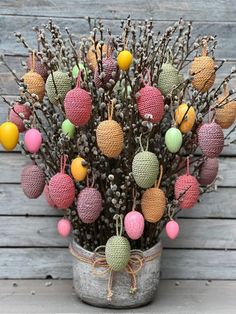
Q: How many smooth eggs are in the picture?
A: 11